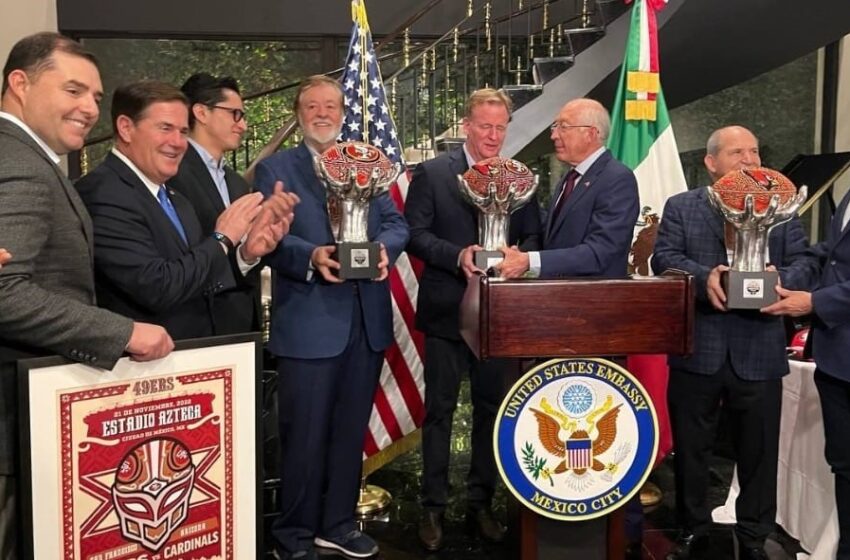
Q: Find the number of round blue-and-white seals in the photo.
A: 1